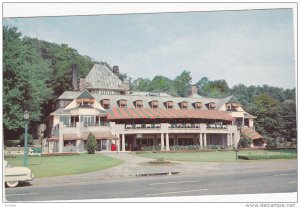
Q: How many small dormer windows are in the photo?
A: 8